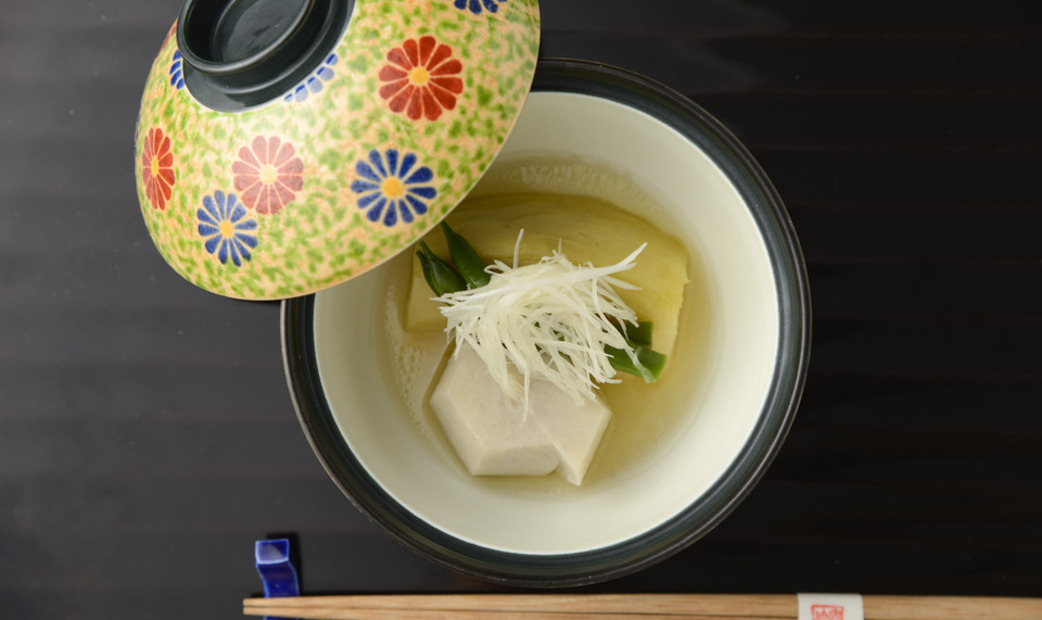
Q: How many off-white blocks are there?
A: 2